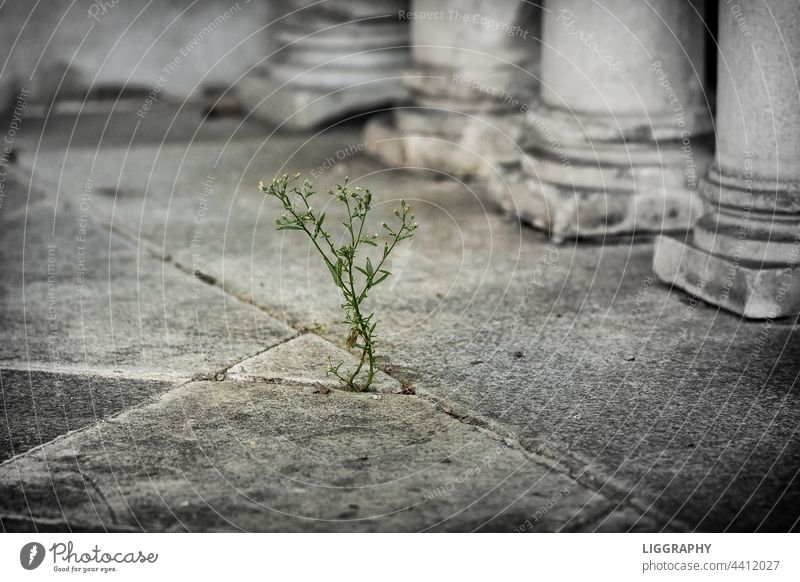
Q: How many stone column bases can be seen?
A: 4